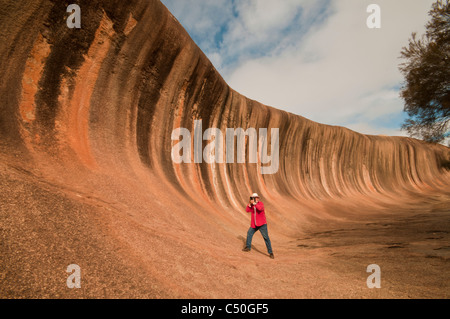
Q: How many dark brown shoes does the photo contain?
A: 2